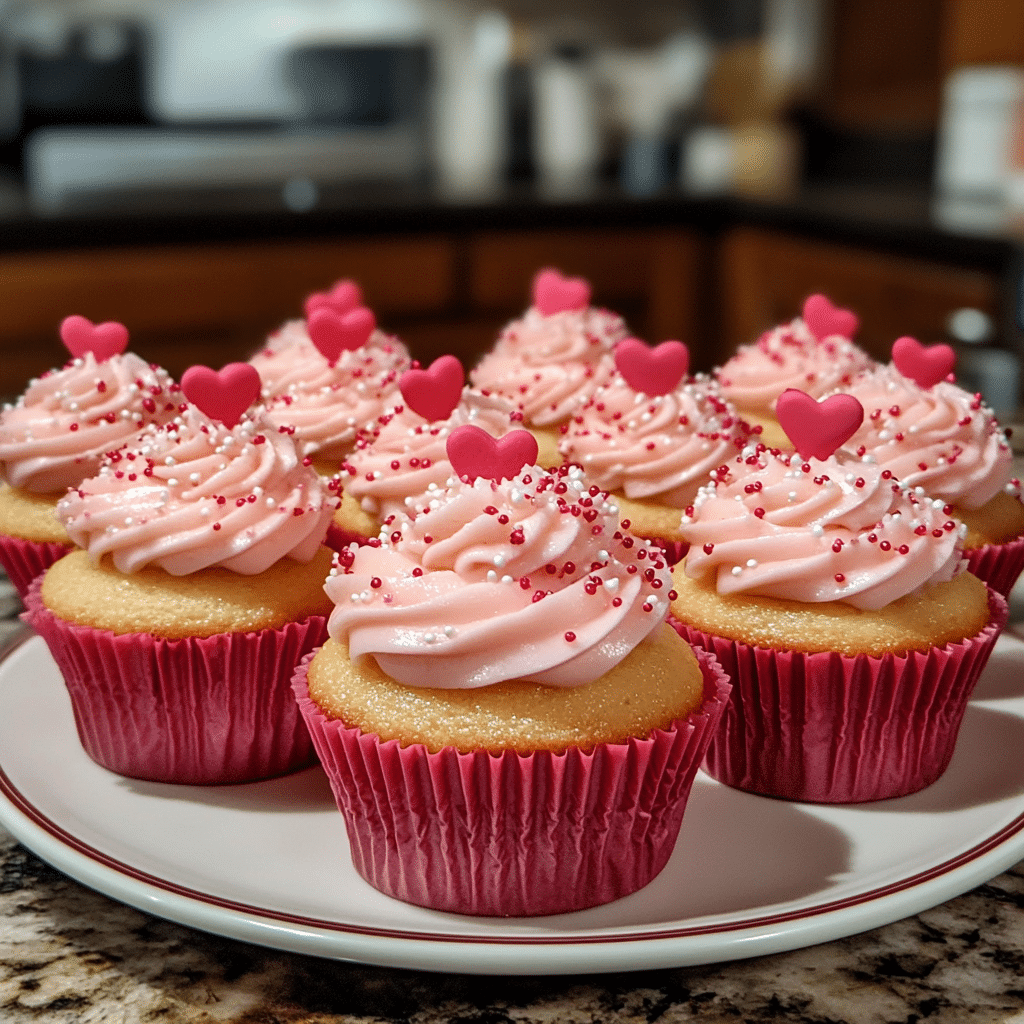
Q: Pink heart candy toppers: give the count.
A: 11